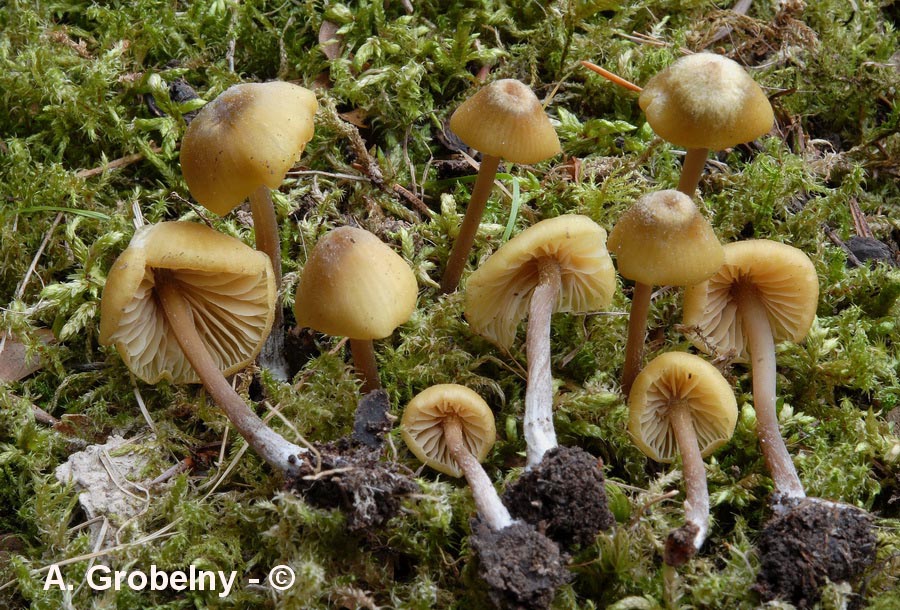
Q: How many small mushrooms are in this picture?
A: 10